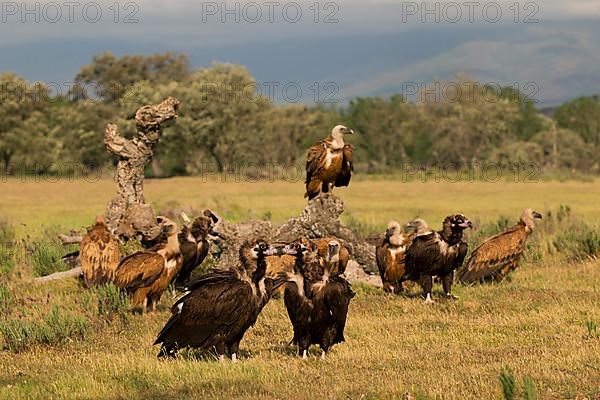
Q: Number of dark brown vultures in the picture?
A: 4